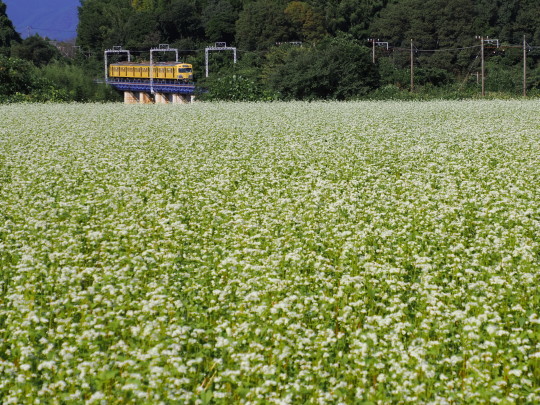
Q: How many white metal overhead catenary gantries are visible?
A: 3